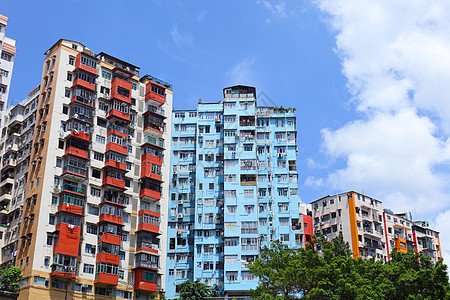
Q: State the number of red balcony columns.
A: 3